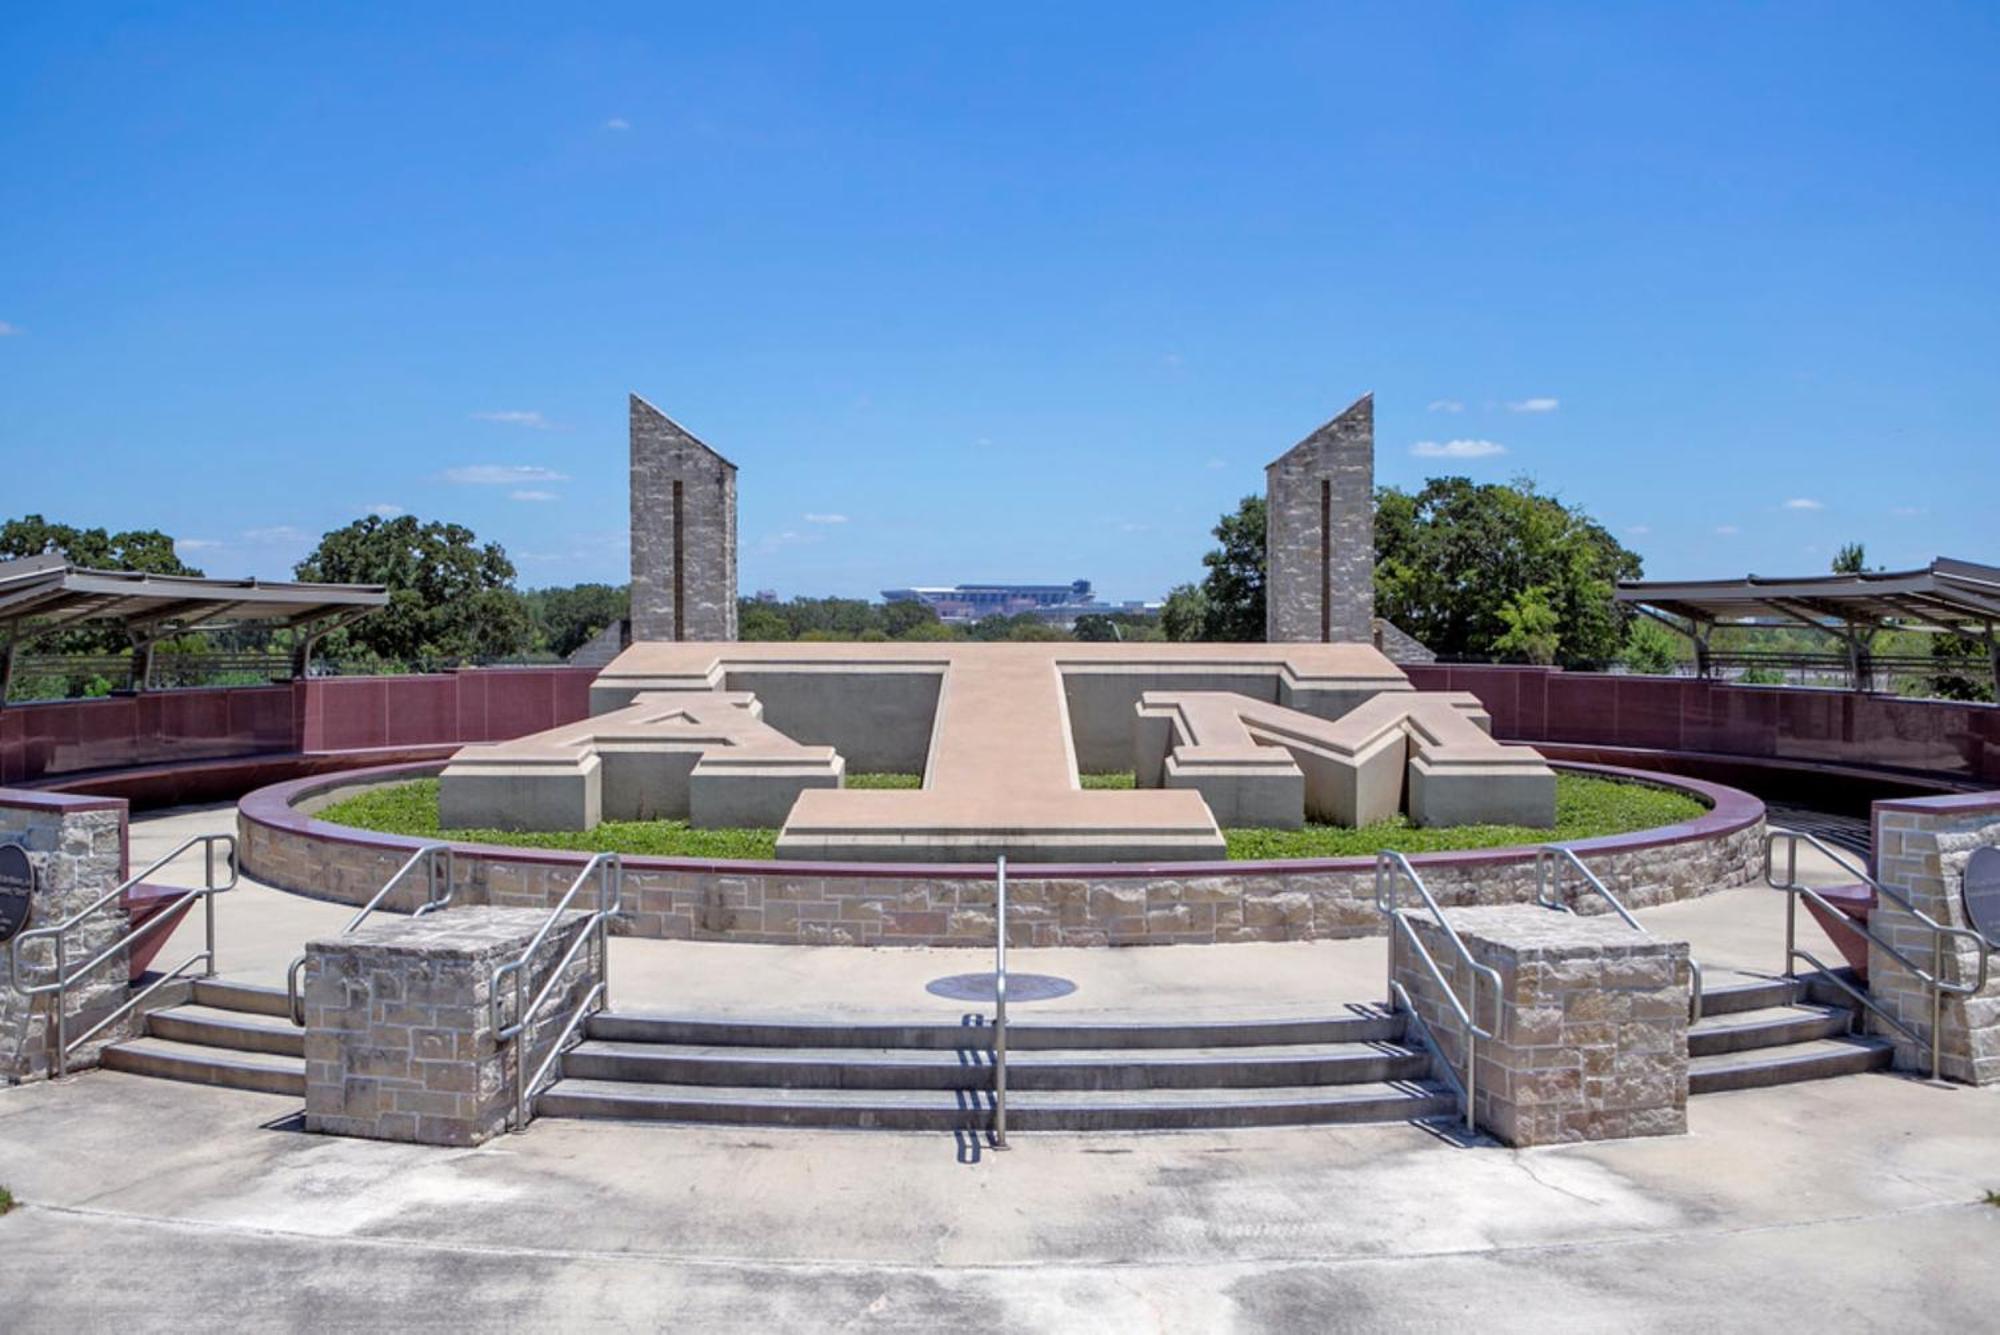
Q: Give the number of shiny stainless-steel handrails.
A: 7